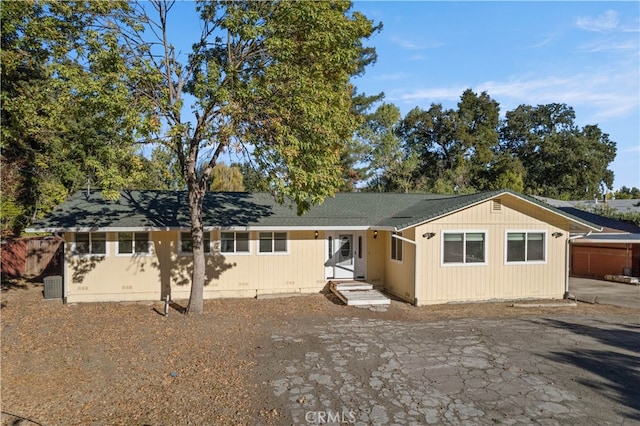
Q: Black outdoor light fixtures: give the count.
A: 4